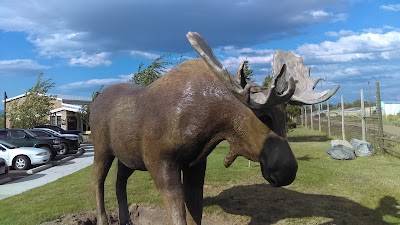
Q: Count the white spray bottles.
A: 0